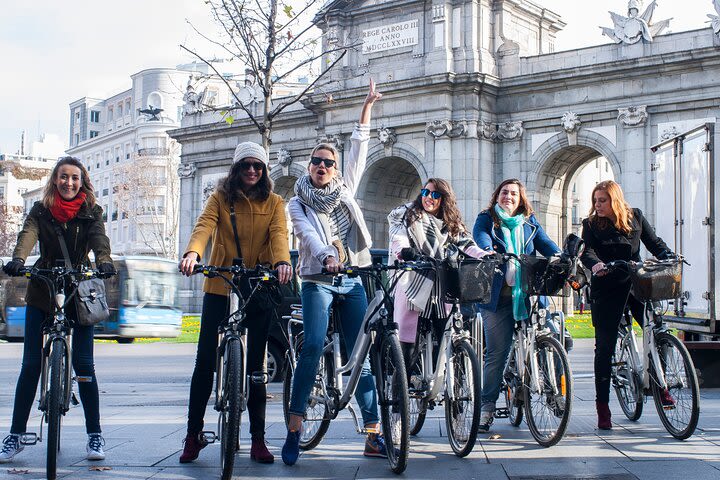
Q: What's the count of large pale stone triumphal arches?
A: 1